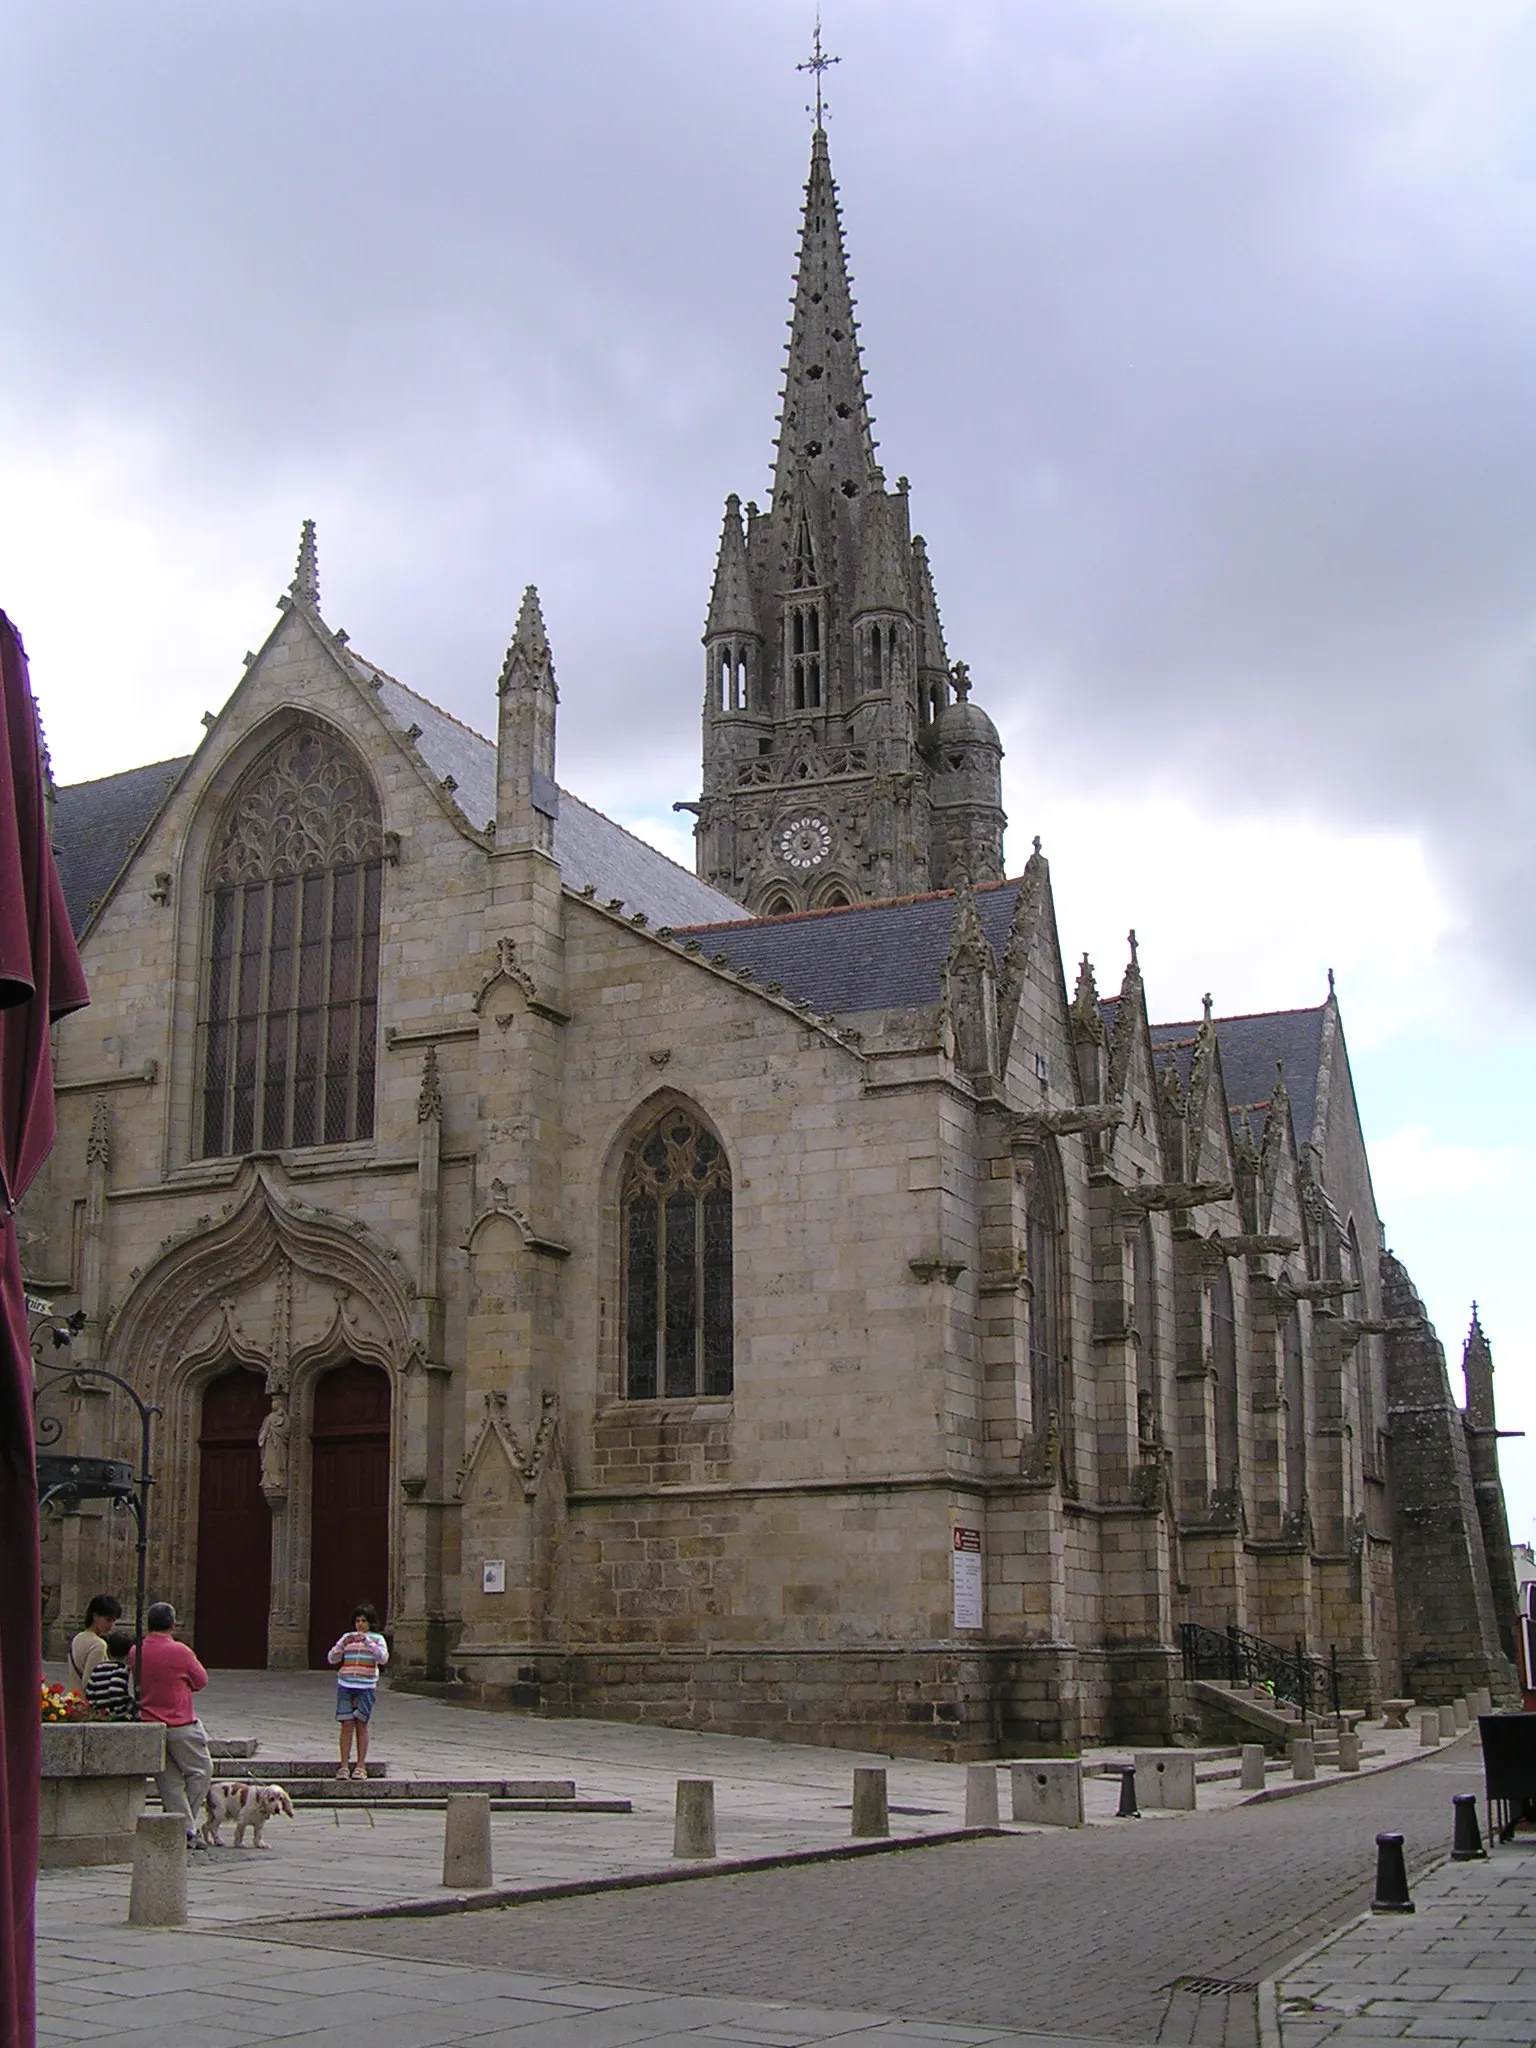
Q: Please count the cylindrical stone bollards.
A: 13